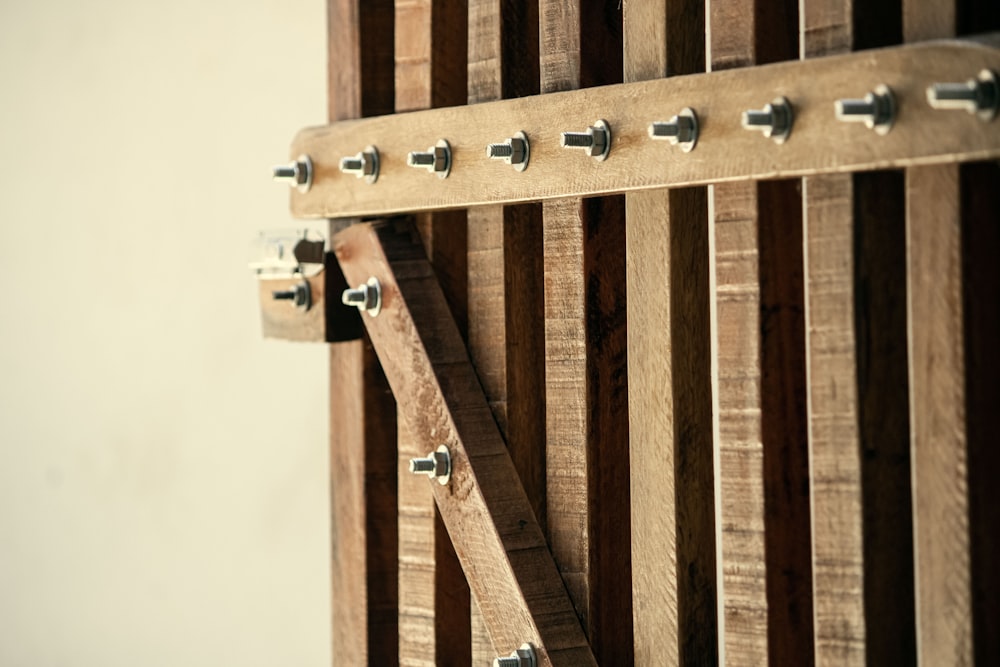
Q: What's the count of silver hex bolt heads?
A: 13